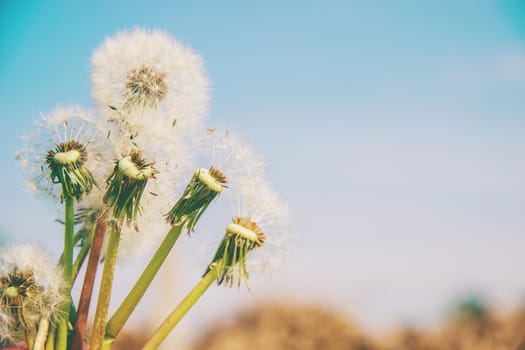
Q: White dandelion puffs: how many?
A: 6